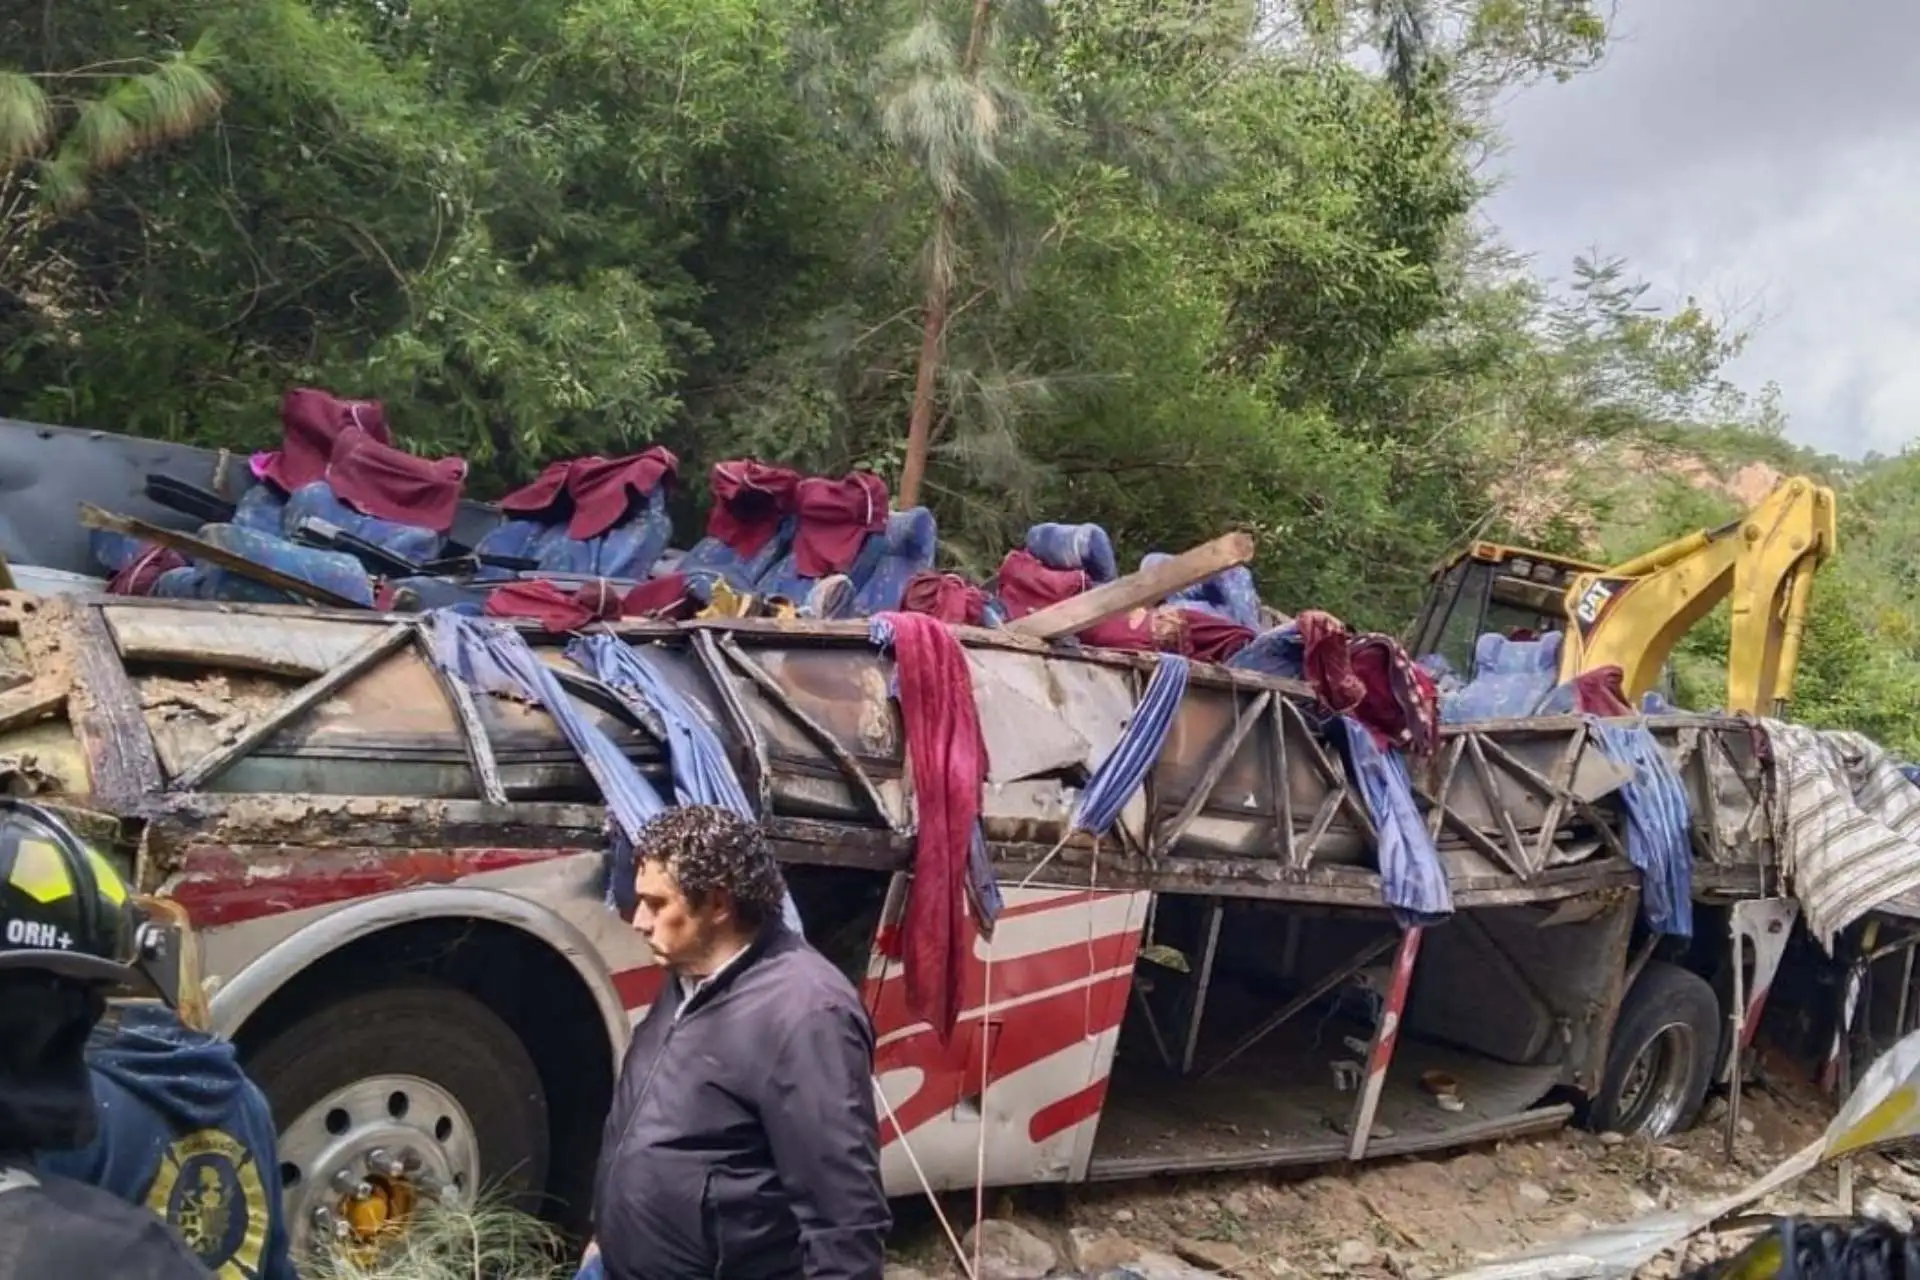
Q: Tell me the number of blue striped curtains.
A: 5